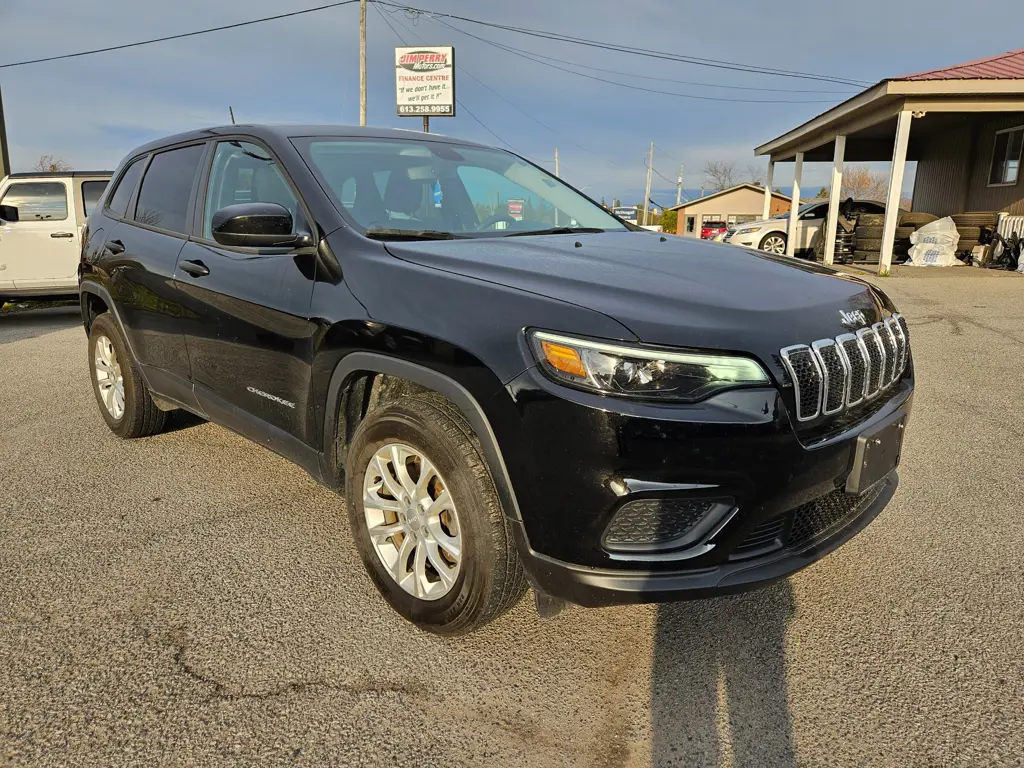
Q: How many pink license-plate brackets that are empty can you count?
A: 0